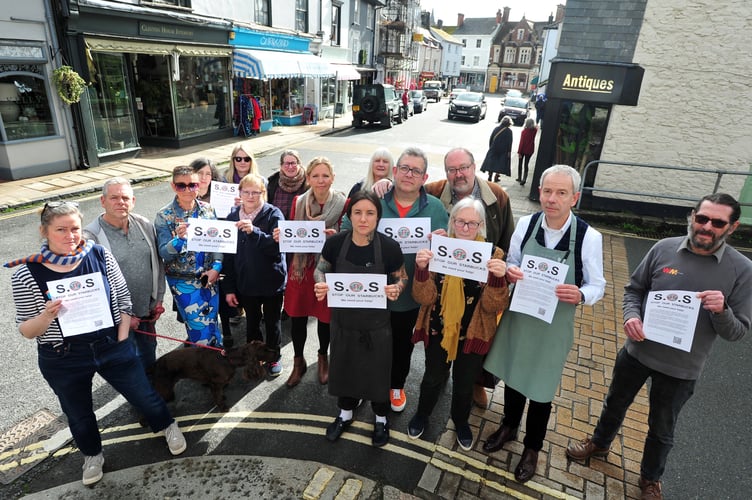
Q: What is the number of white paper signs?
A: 9